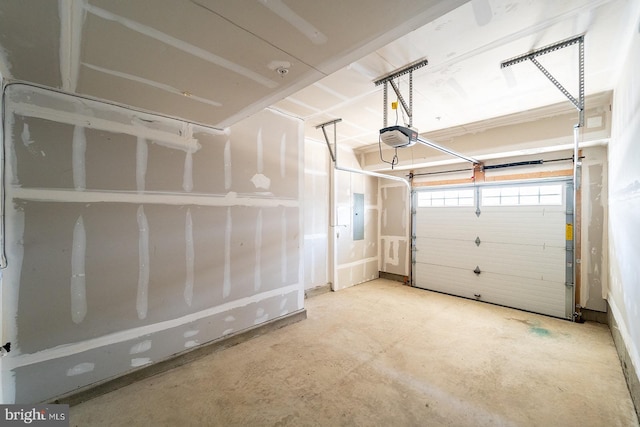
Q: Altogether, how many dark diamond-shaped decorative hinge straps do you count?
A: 3